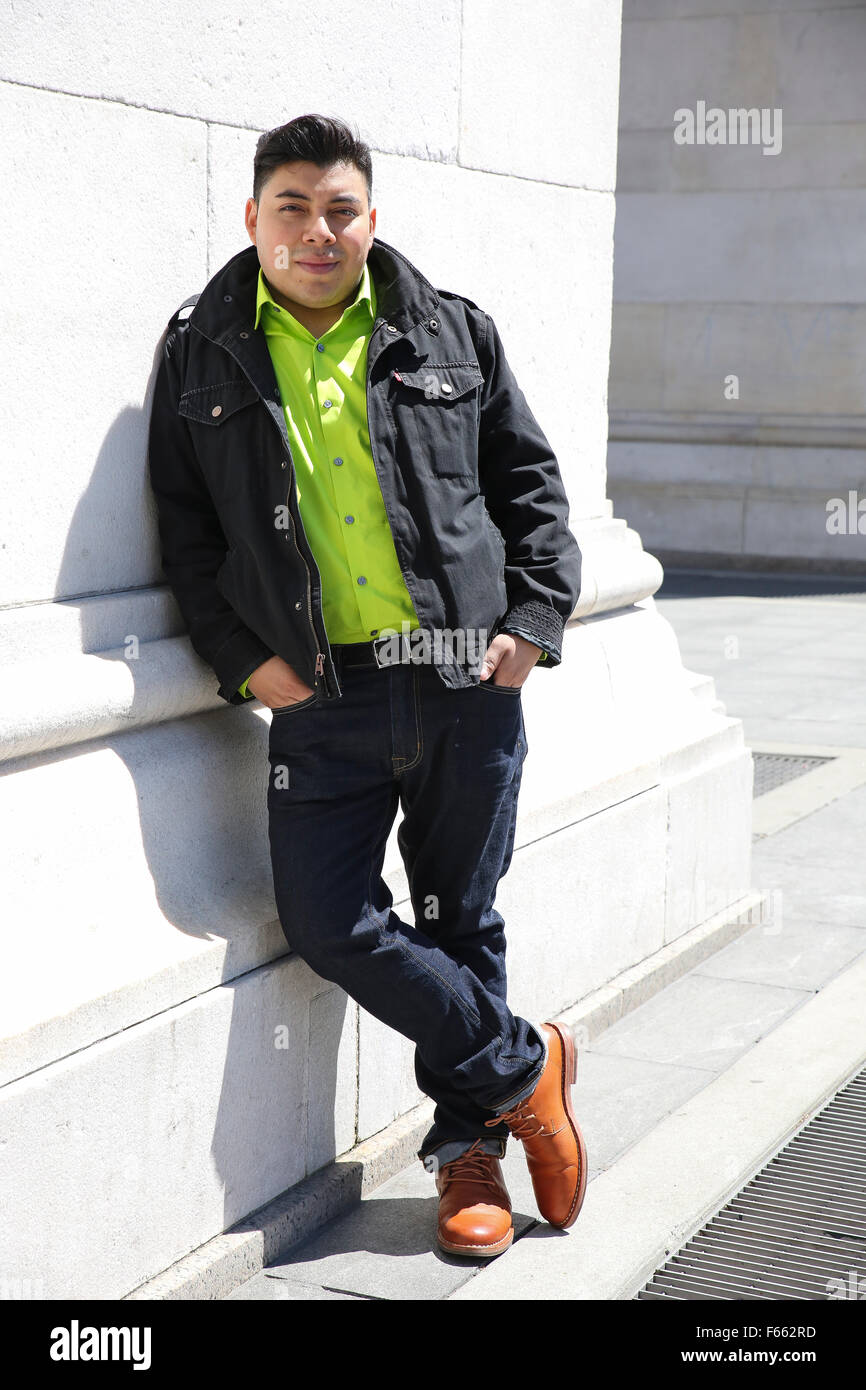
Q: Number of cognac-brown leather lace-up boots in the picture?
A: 2